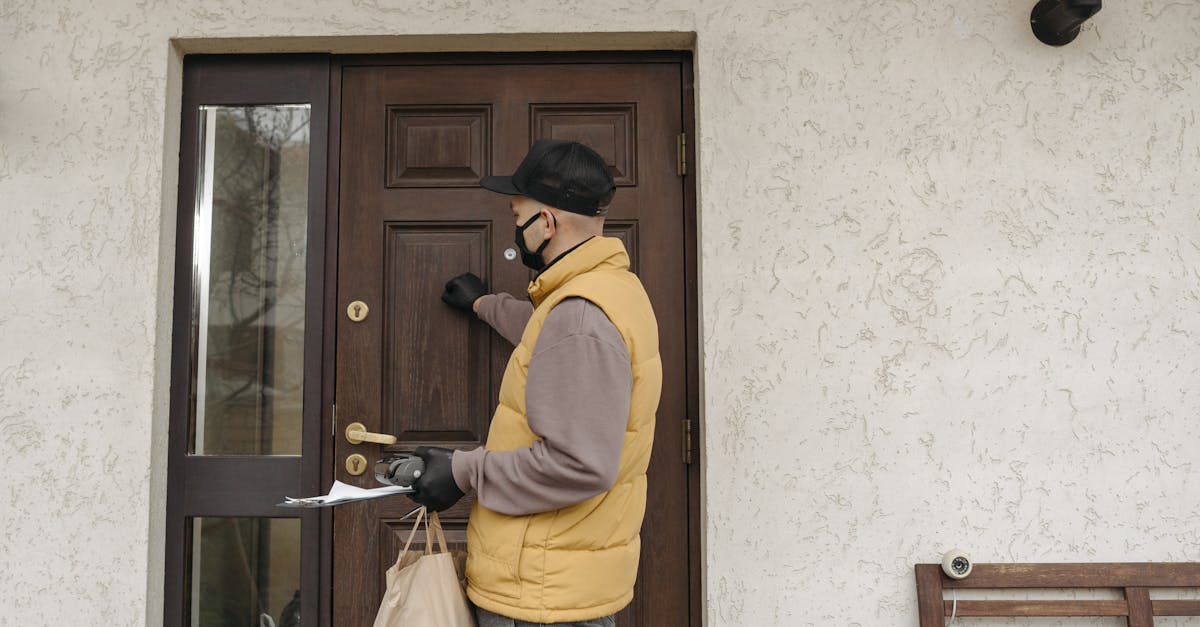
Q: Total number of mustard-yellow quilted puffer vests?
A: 1